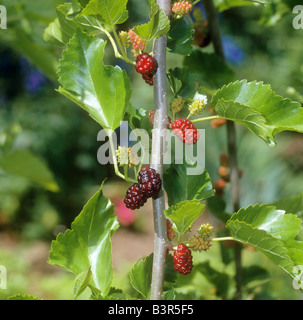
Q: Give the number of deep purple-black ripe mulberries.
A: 2